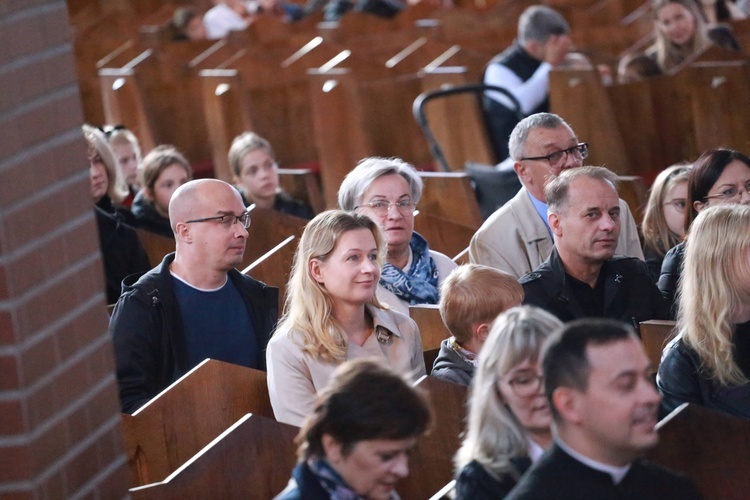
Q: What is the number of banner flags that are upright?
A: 0